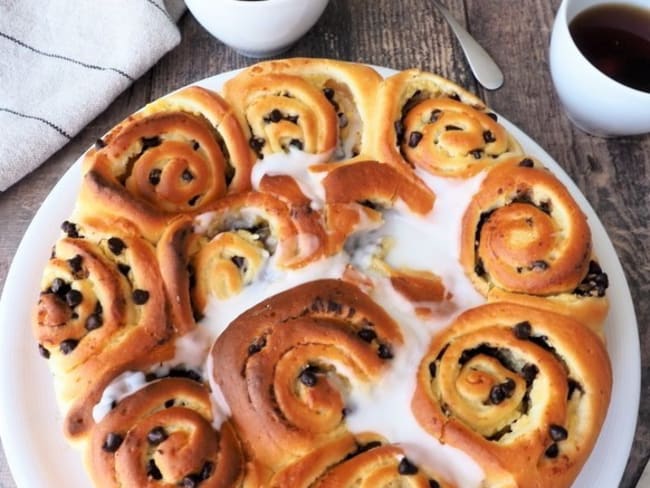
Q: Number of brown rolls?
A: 11